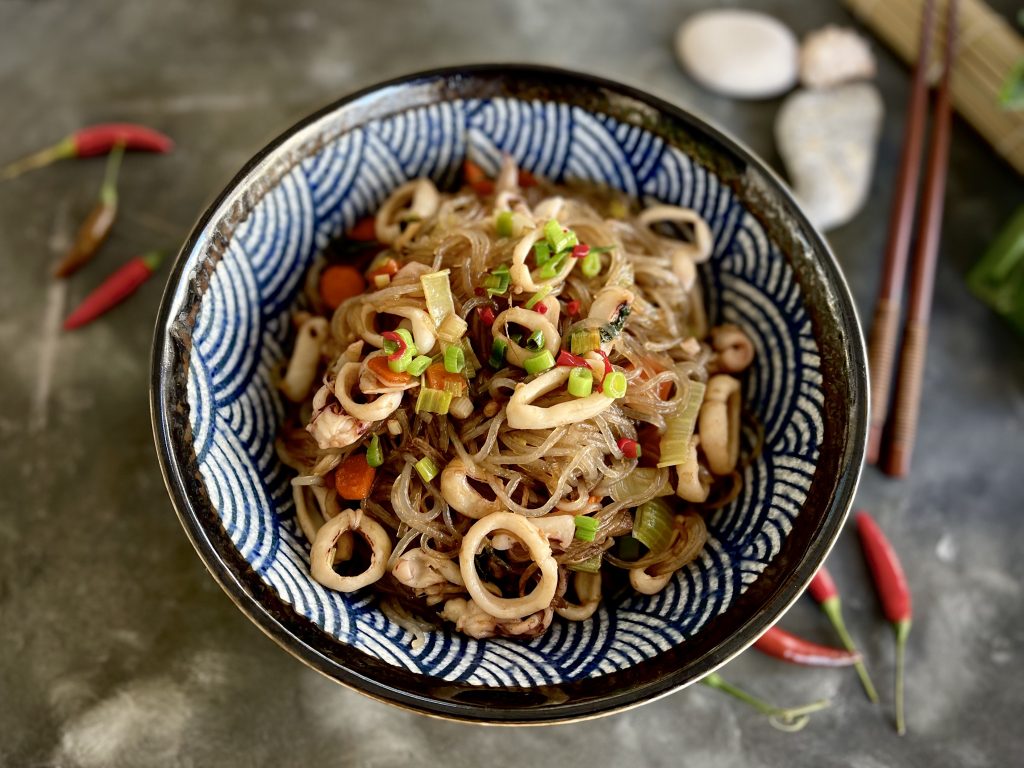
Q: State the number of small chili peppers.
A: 6